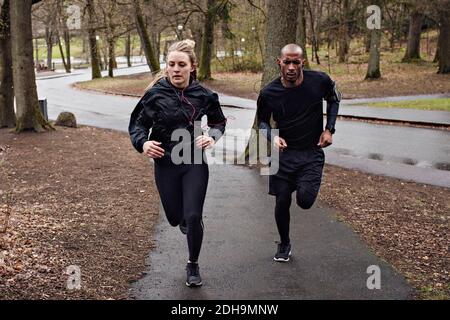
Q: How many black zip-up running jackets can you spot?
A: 1